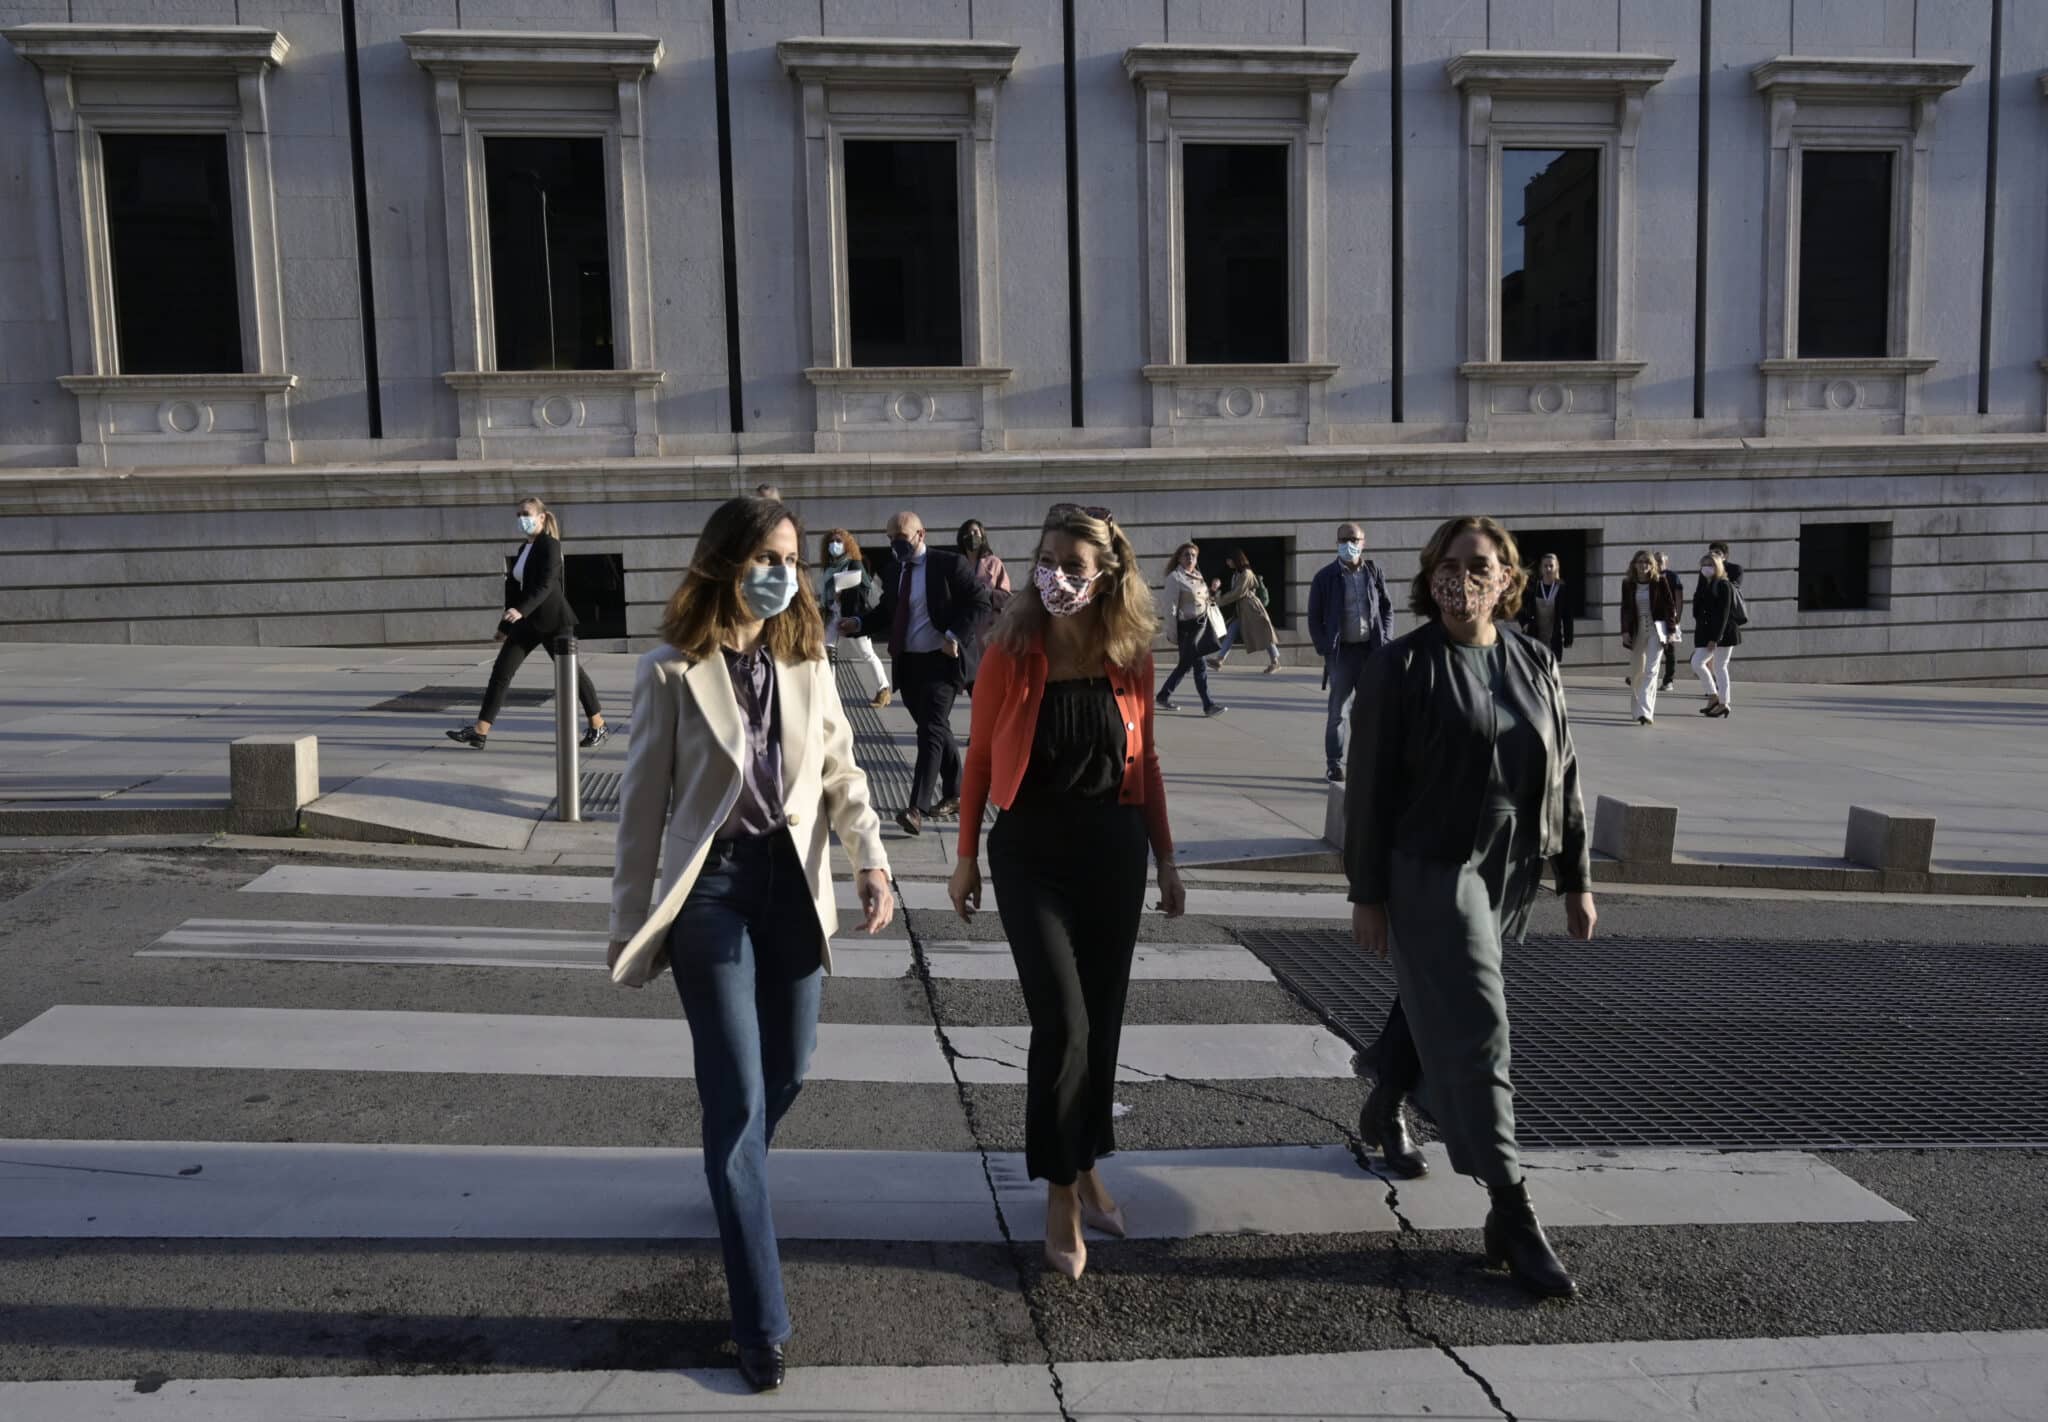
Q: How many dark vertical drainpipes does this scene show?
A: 6